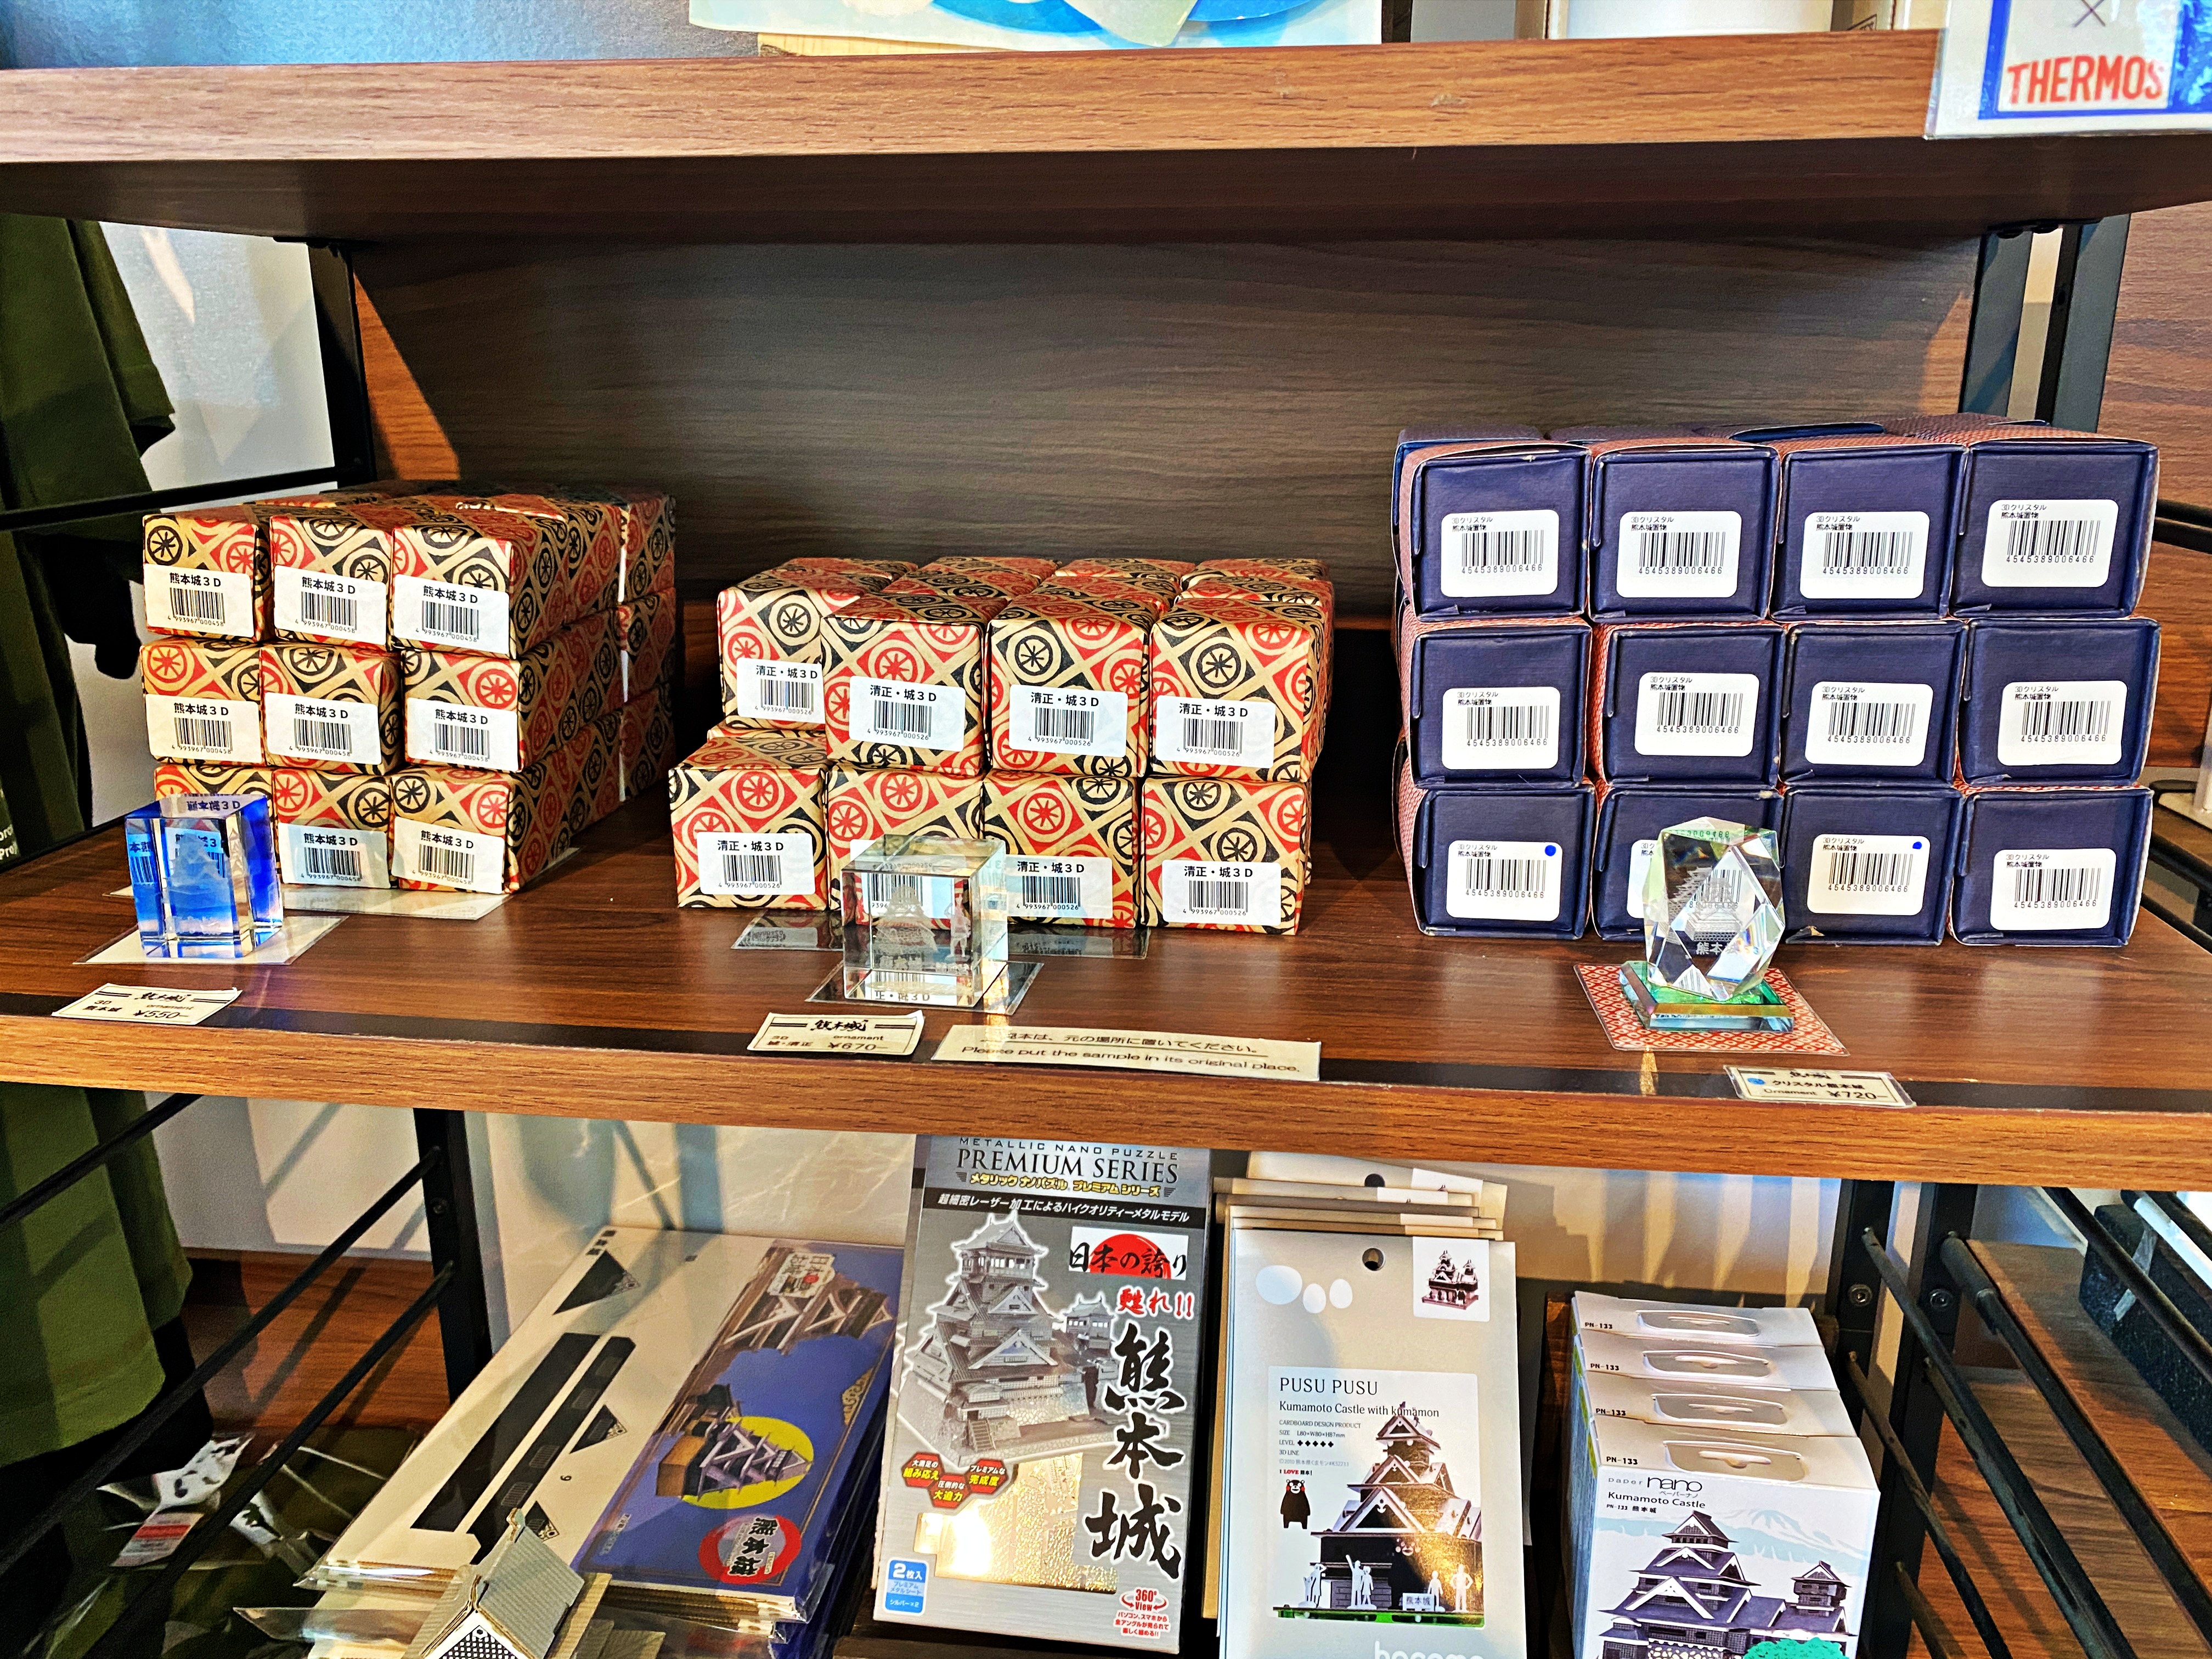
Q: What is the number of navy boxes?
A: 12